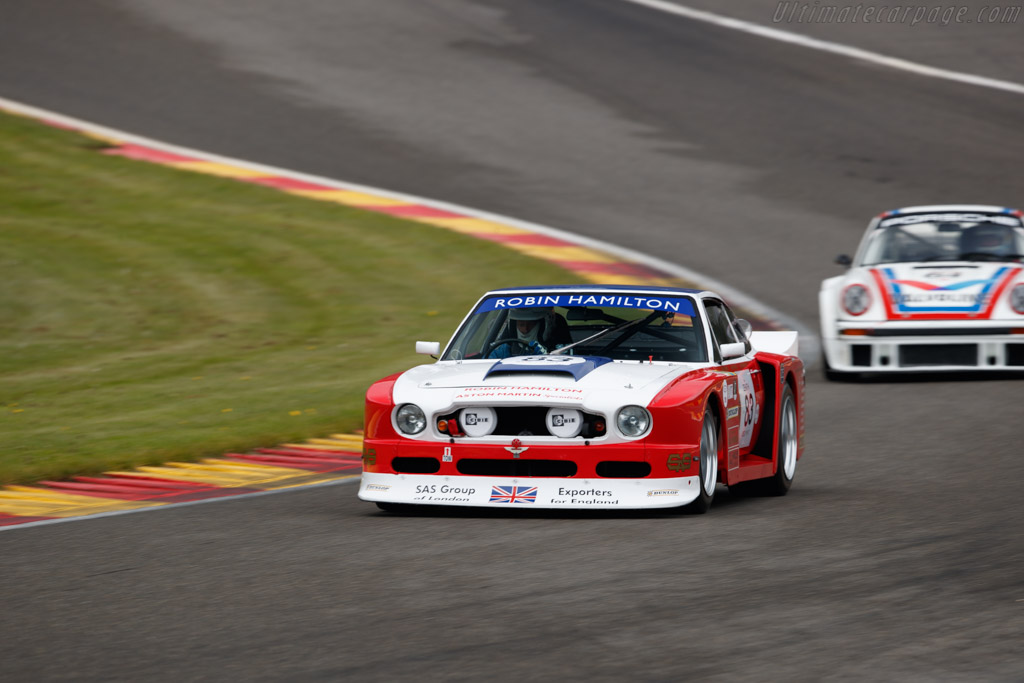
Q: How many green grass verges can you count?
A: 1